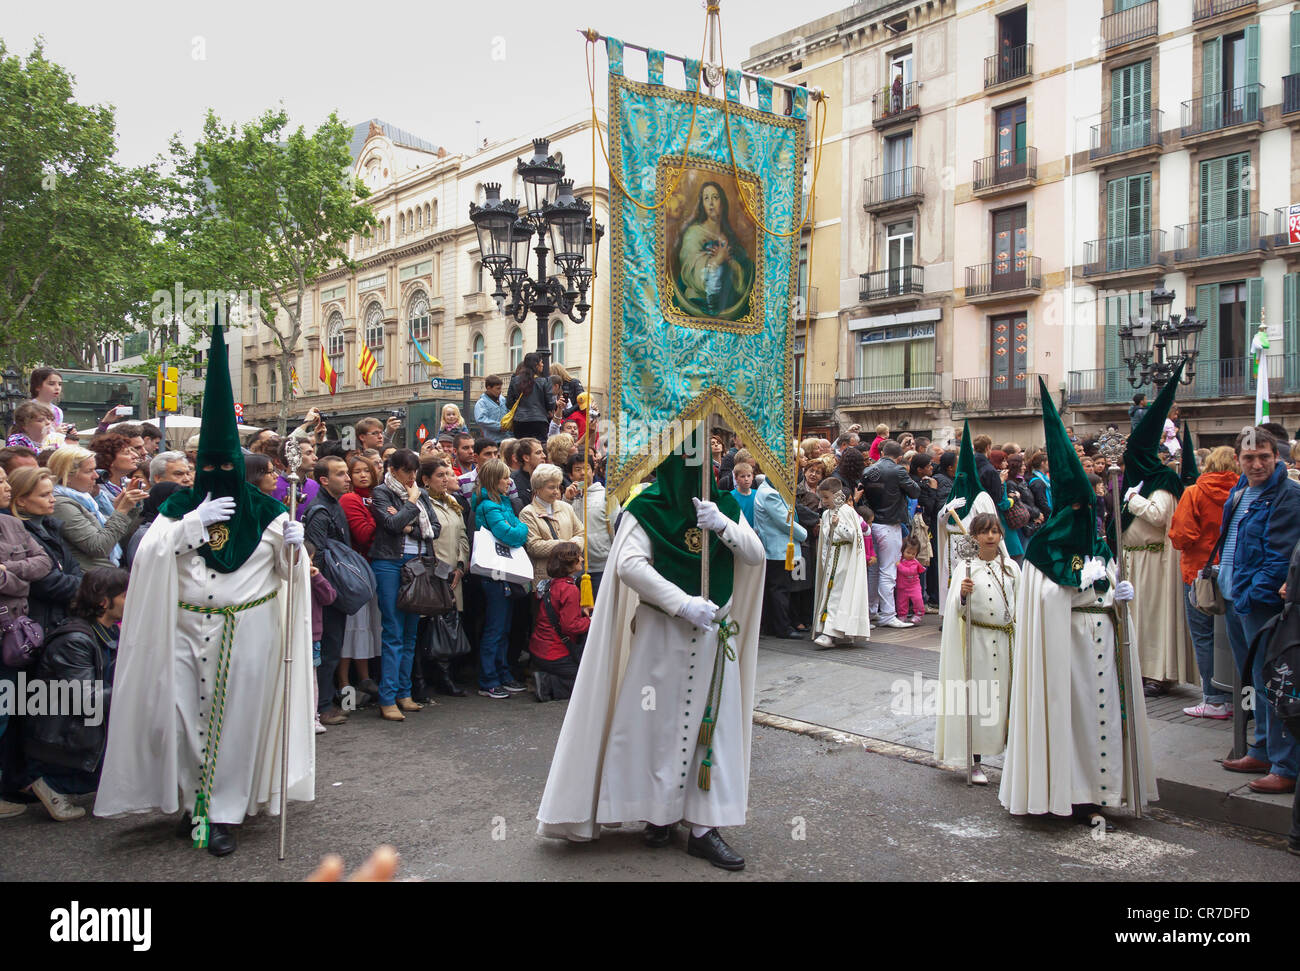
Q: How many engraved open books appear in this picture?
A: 0